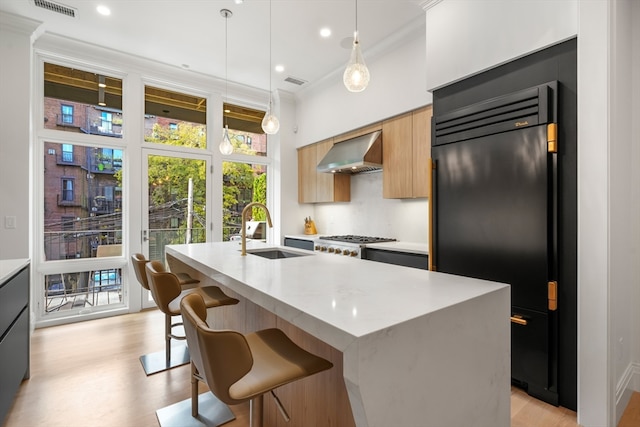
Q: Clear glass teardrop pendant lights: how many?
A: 3